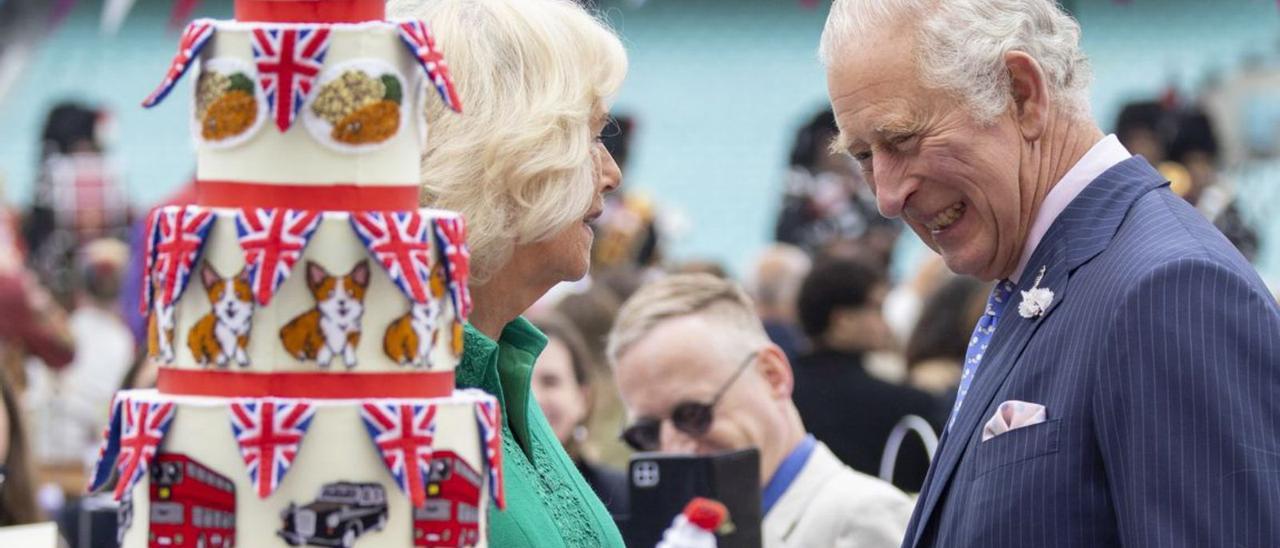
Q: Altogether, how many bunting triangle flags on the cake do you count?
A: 13